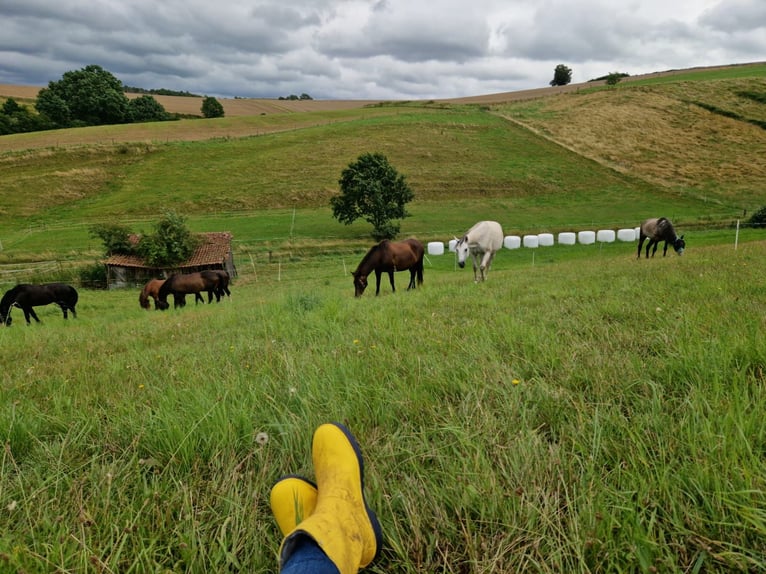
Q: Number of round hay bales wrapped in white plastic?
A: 10